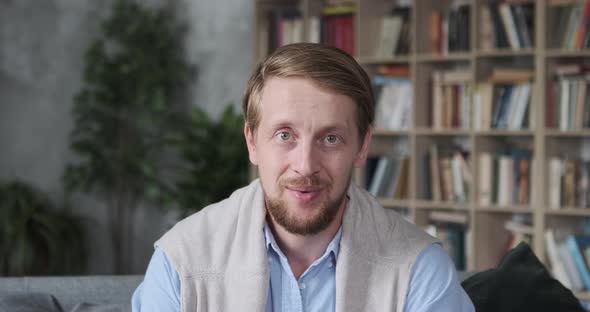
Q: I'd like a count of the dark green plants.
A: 3